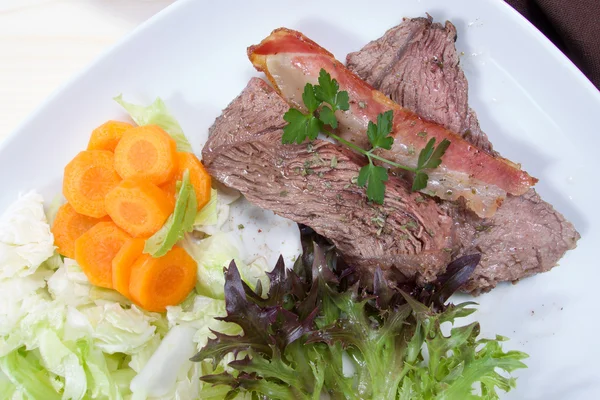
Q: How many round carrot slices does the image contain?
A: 9